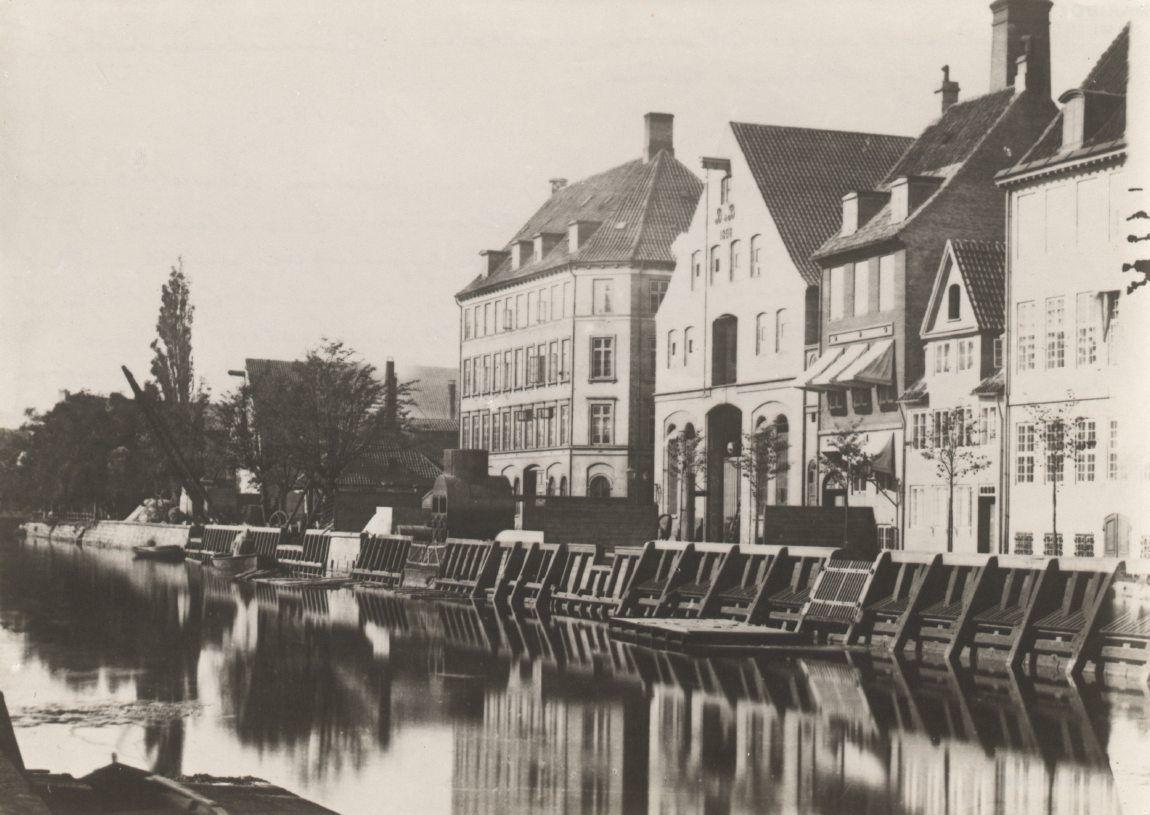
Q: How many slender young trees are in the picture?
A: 5